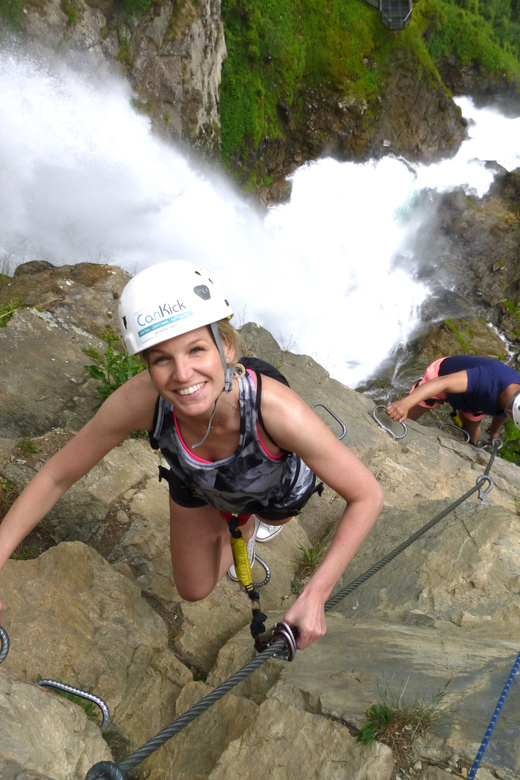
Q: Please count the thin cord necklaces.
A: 1